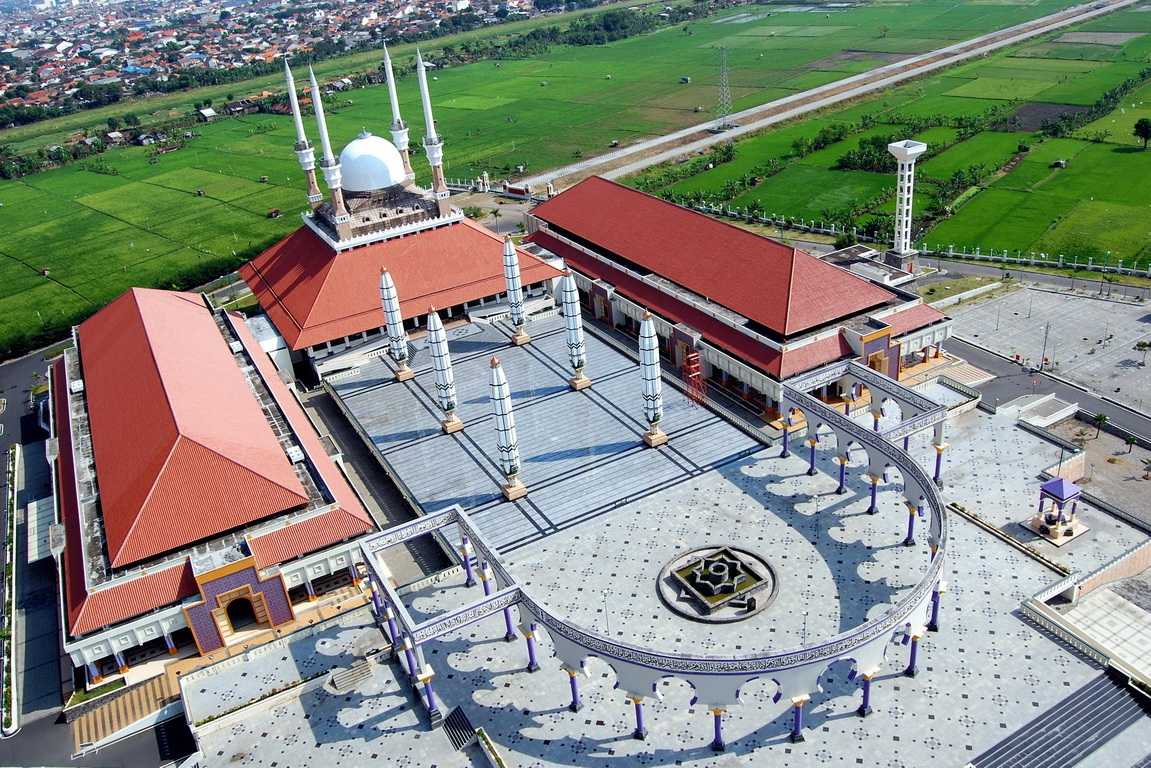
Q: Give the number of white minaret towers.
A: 4